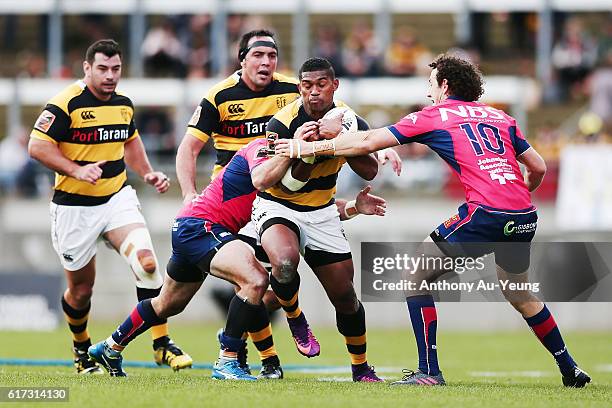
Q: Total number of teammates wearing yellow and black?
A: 3